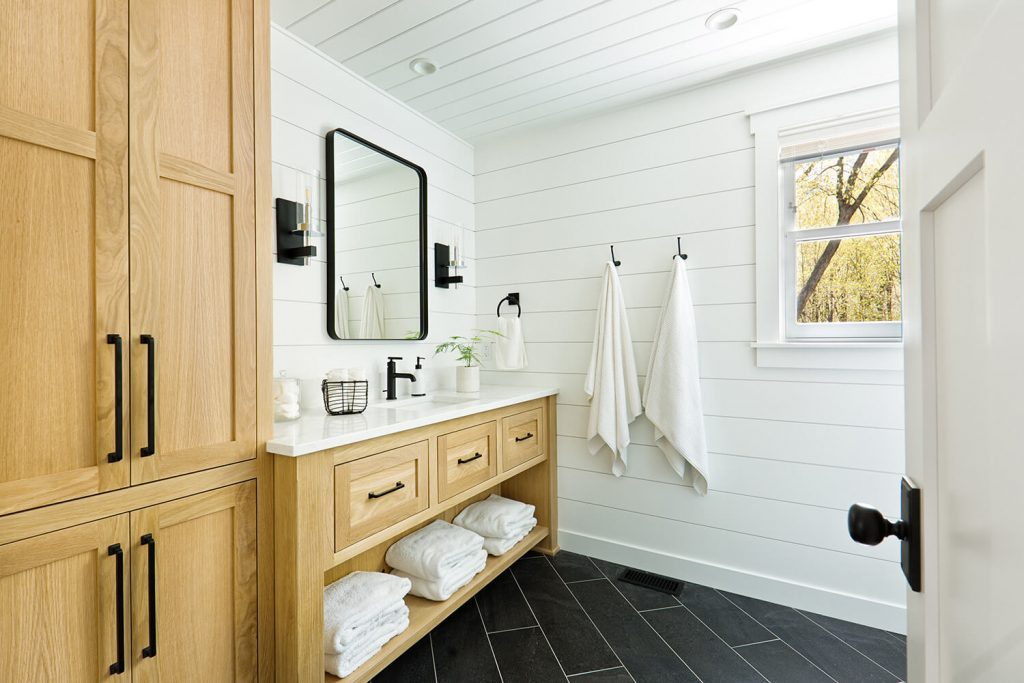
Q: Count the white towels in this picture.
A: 9